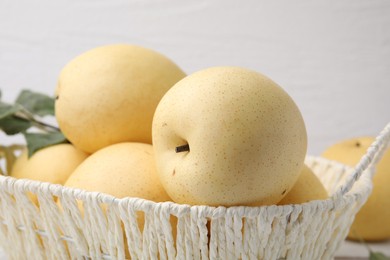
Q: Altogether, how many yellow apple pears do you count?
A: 6